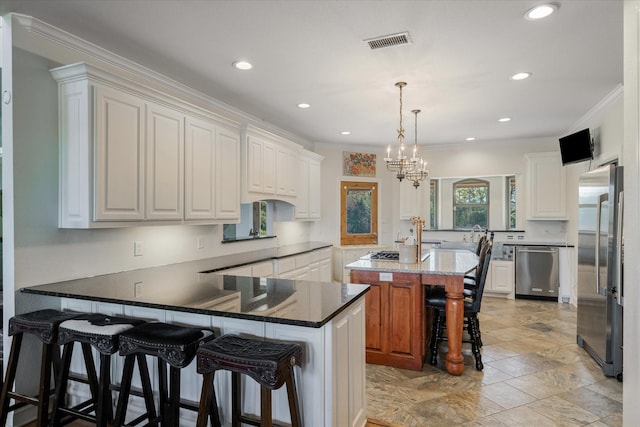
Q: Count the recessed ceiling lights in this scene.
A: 7